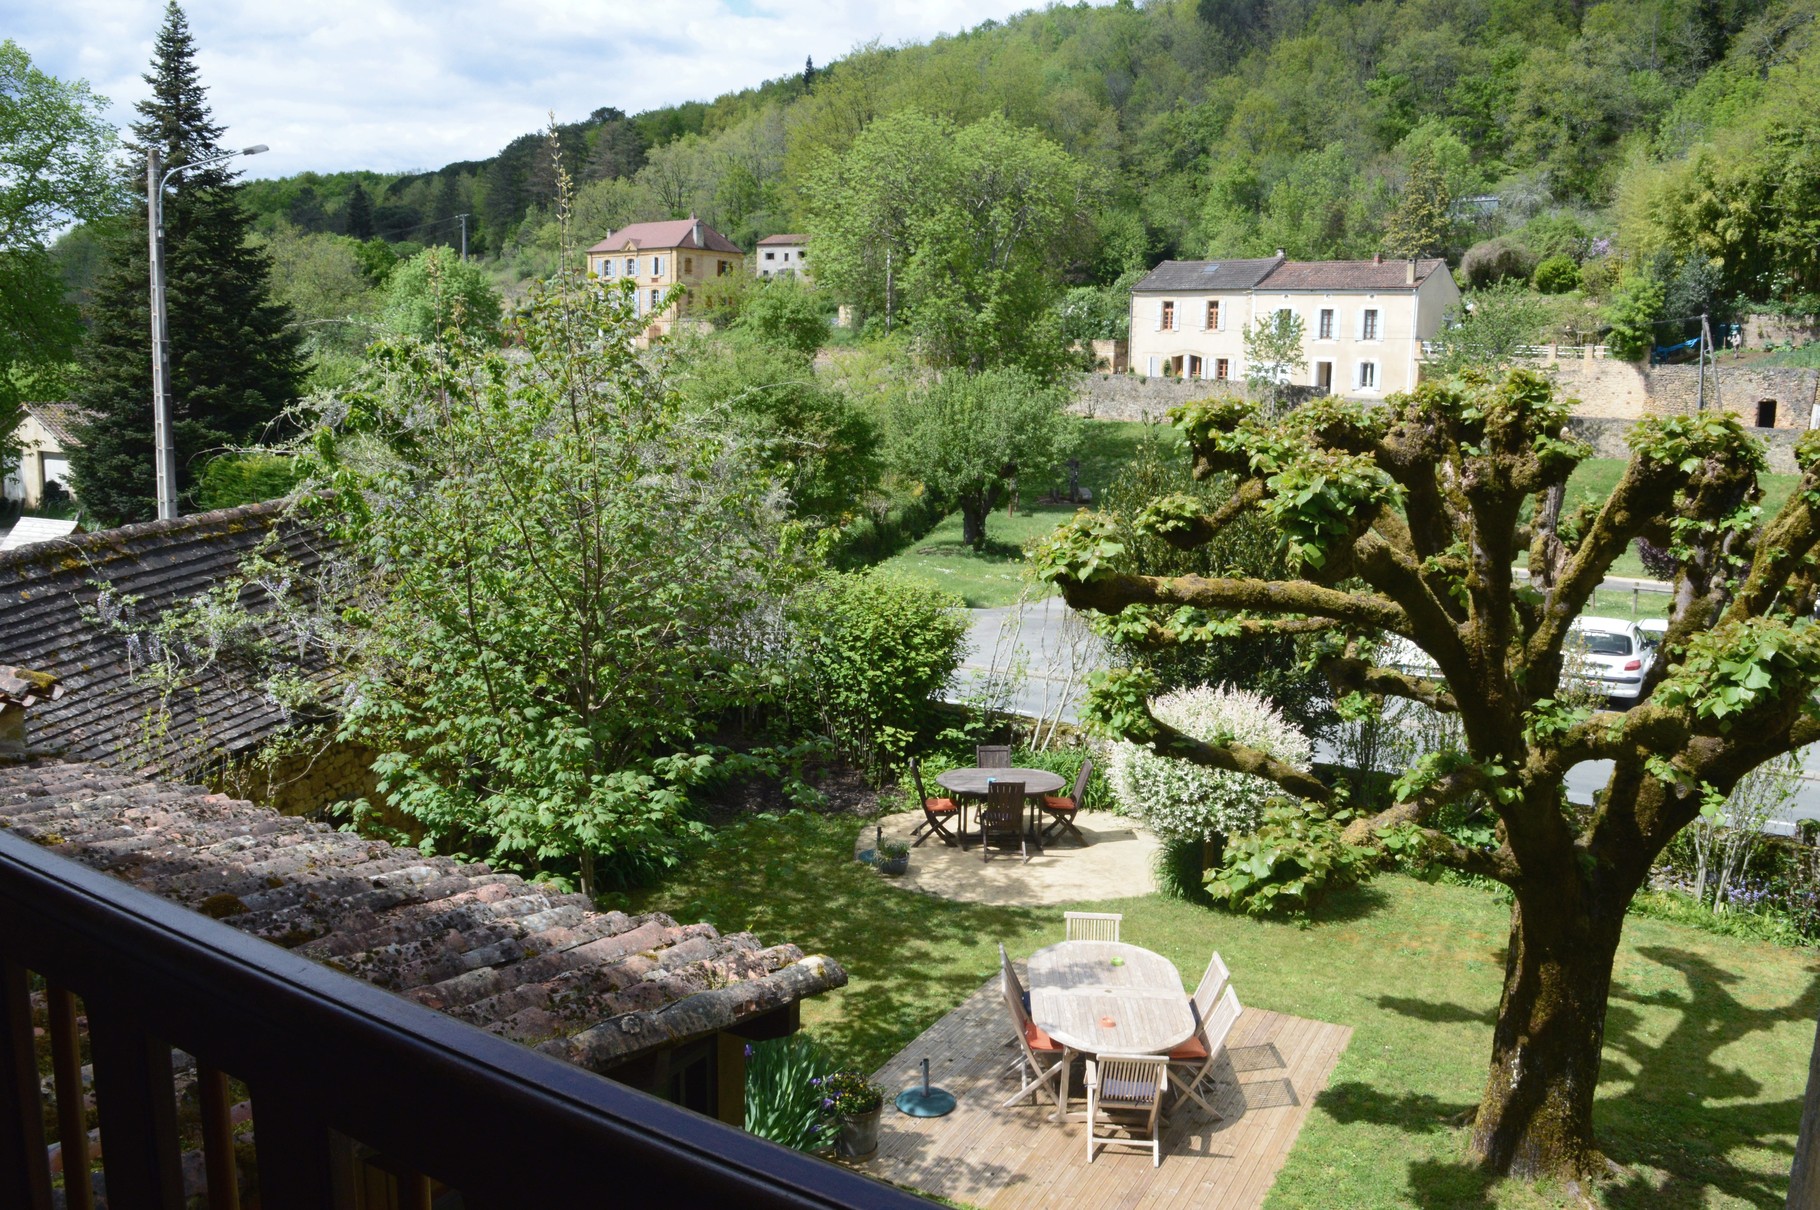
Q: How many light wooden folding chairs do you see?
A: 6